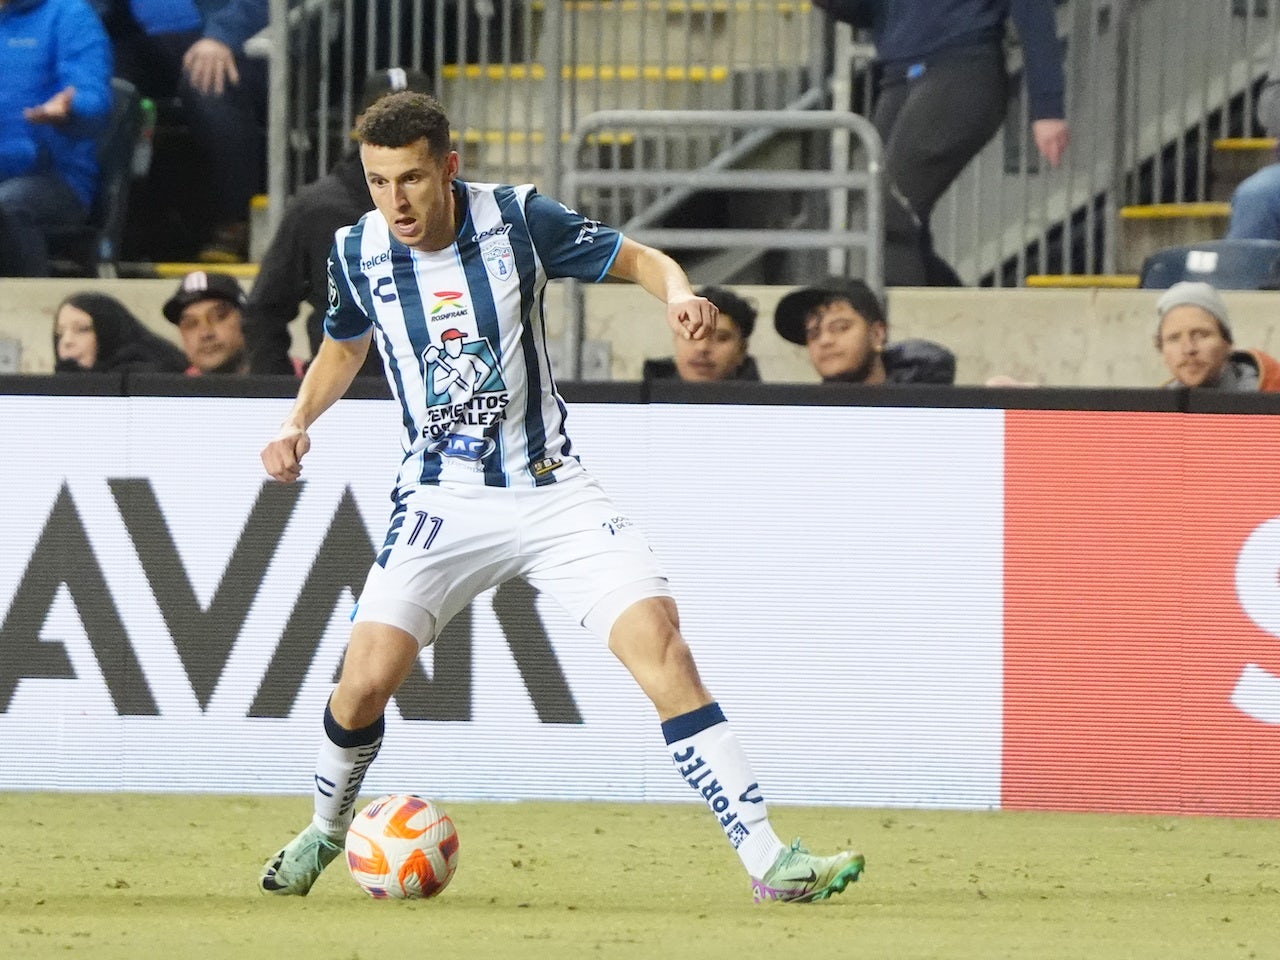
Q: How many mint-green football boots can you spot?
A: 2